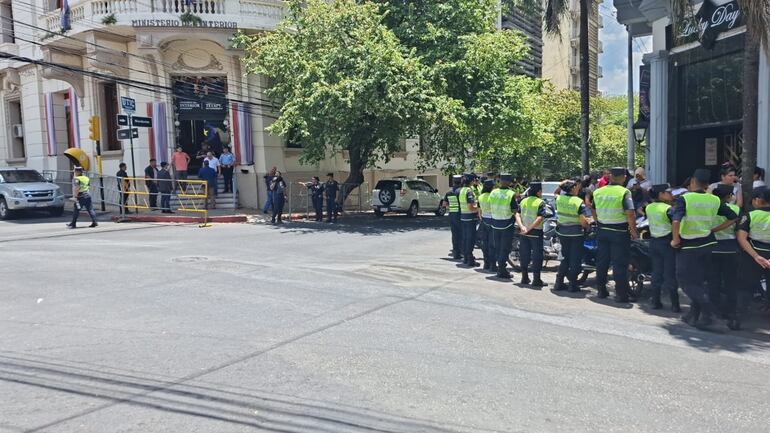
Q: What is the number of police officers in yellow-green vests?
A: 13